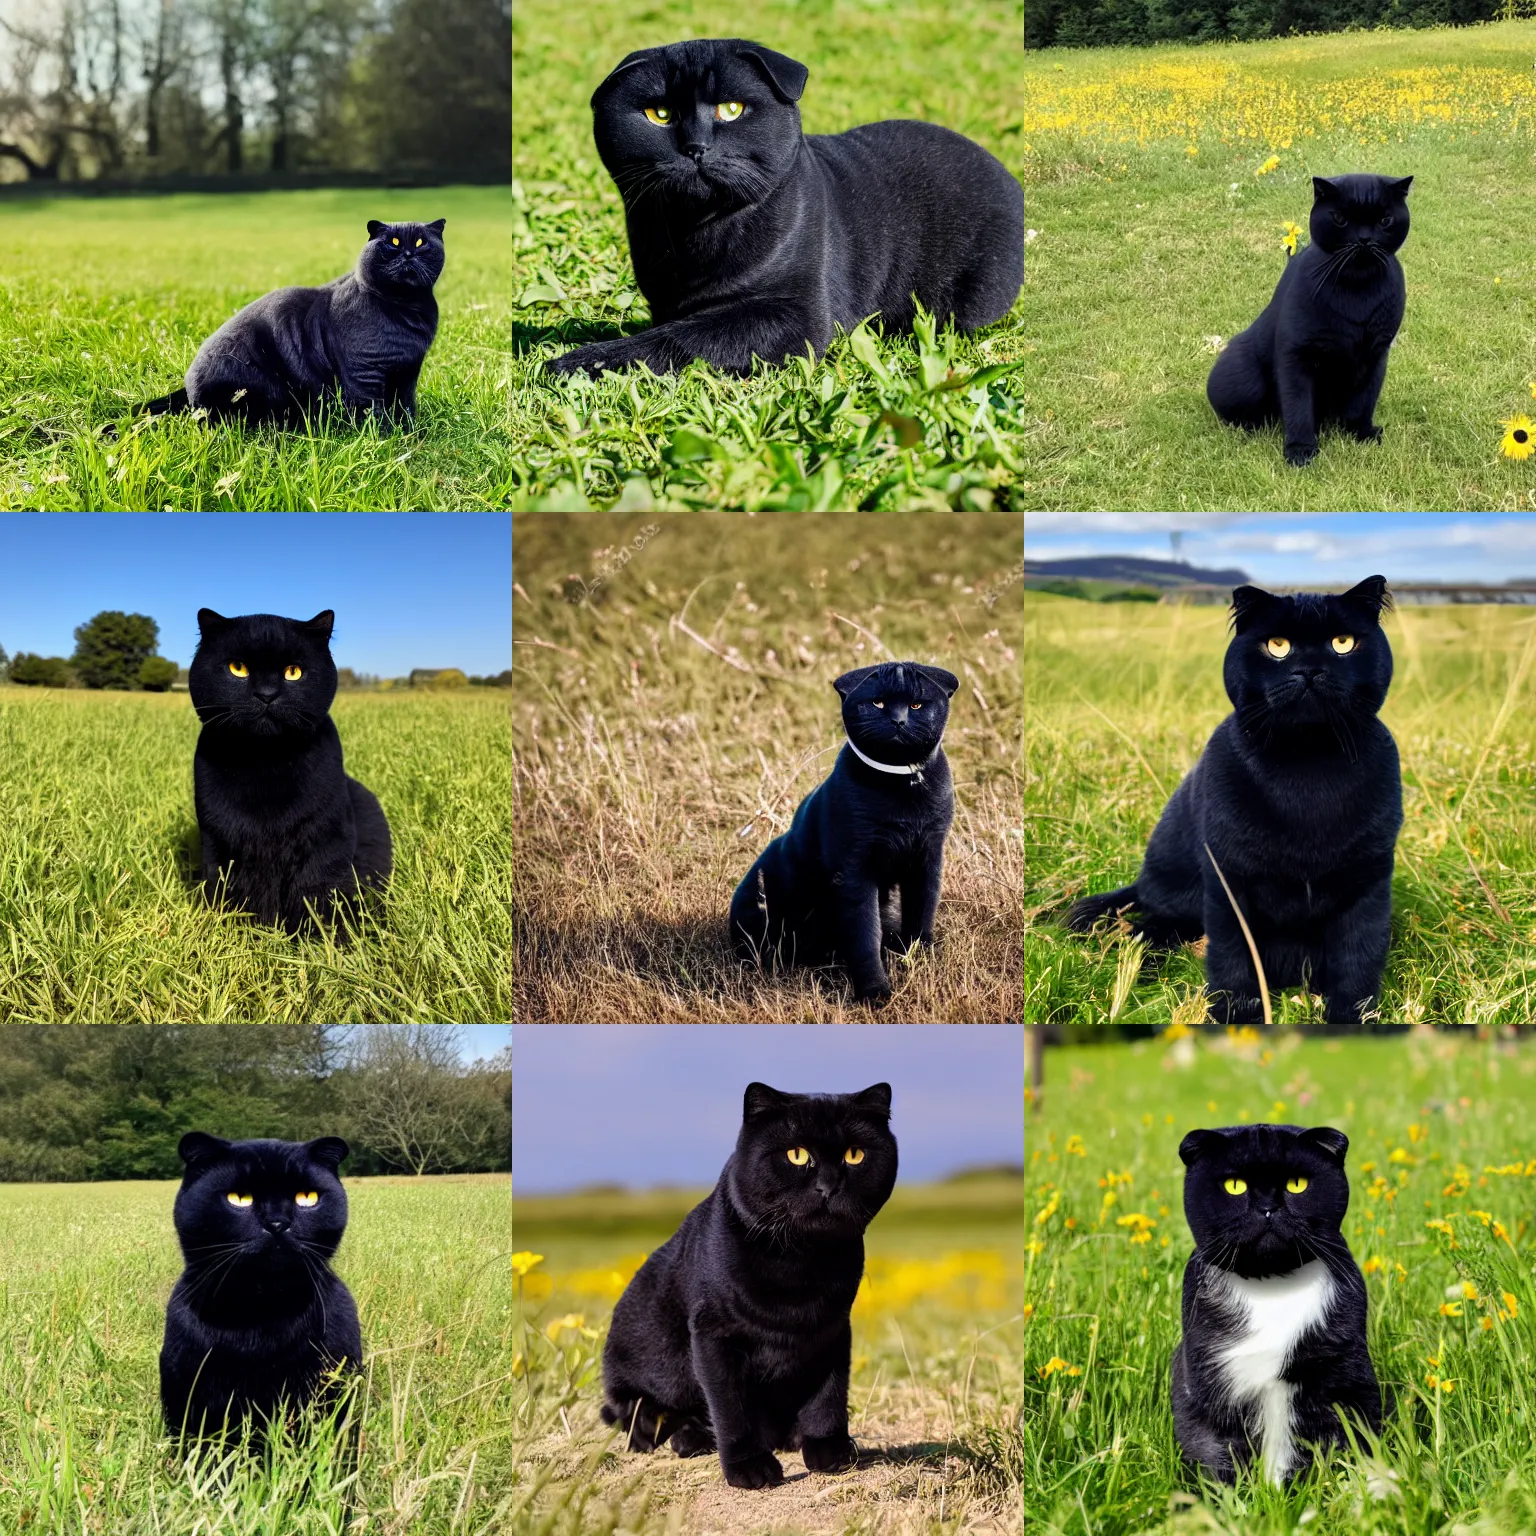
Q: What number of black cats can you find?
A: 9